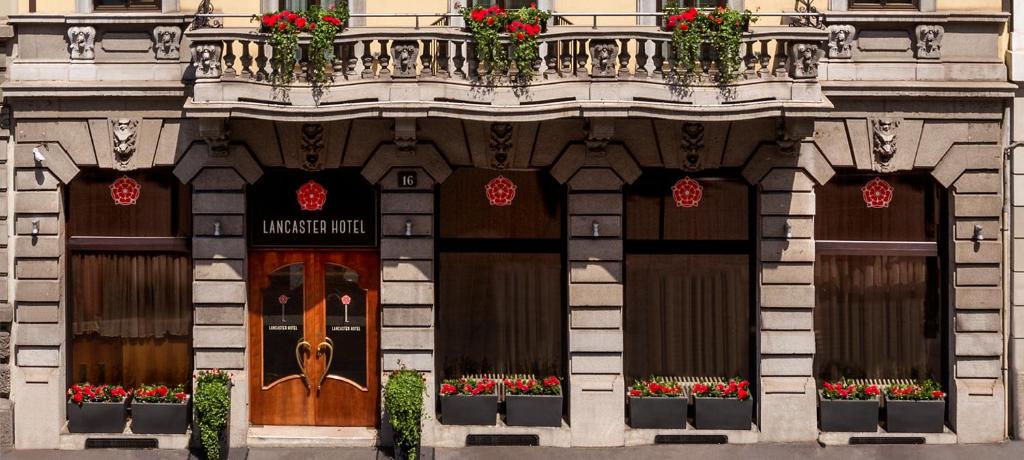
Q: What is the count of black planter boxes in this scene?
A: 8